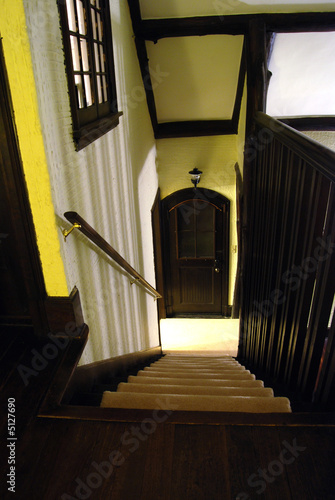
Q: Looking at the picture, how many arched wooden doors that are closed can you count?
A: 1